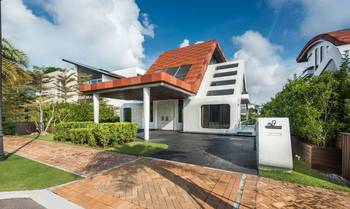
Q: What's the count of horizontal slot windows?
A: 4